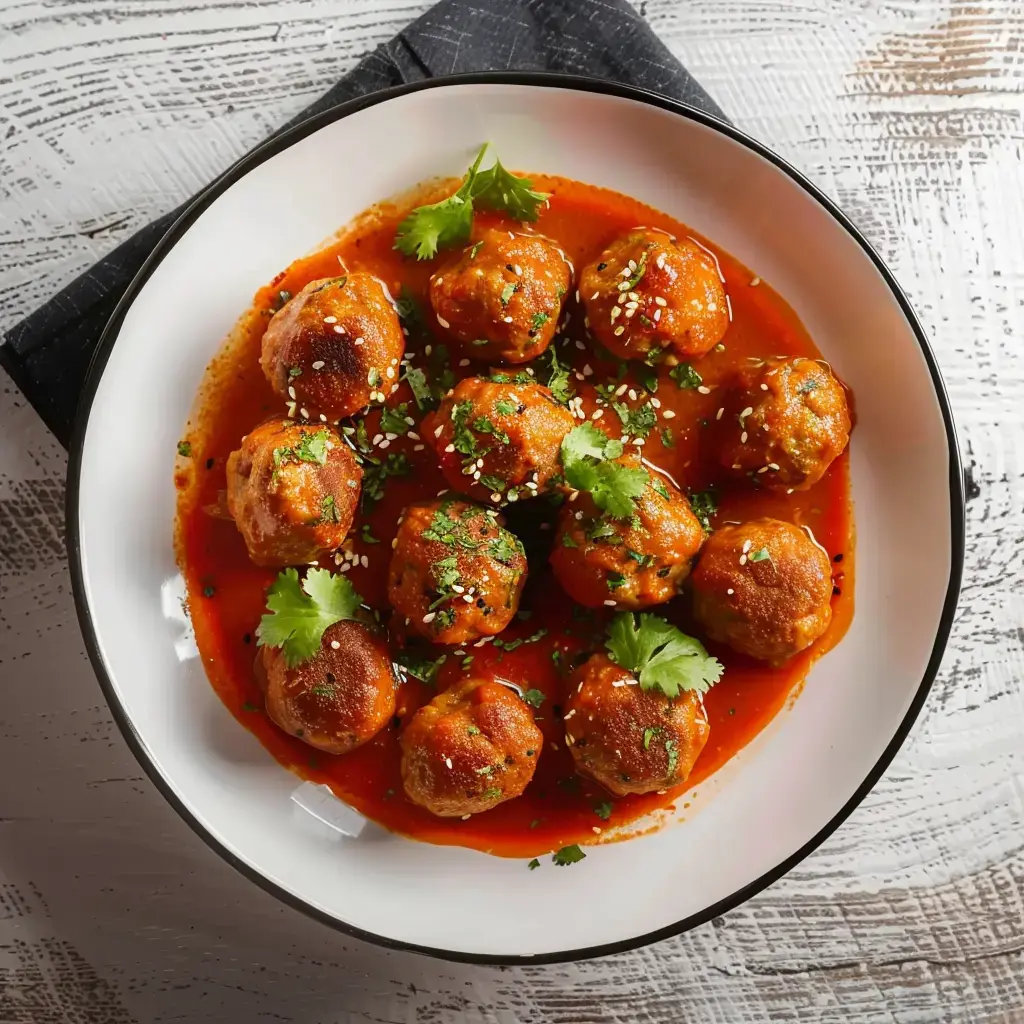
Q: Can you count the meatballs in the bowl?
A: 12